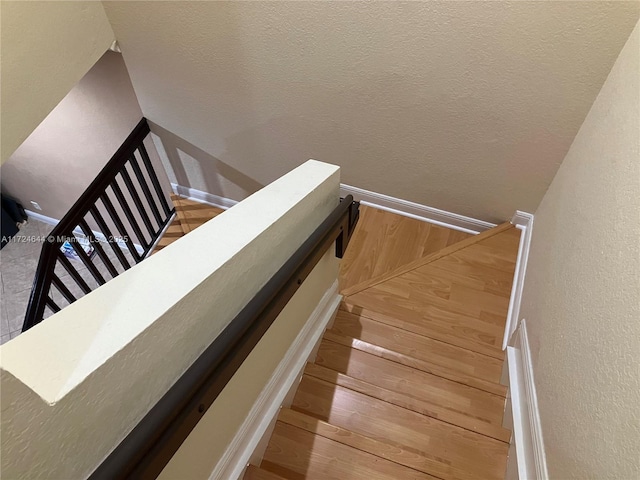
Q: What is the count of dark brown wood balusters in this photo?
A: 11